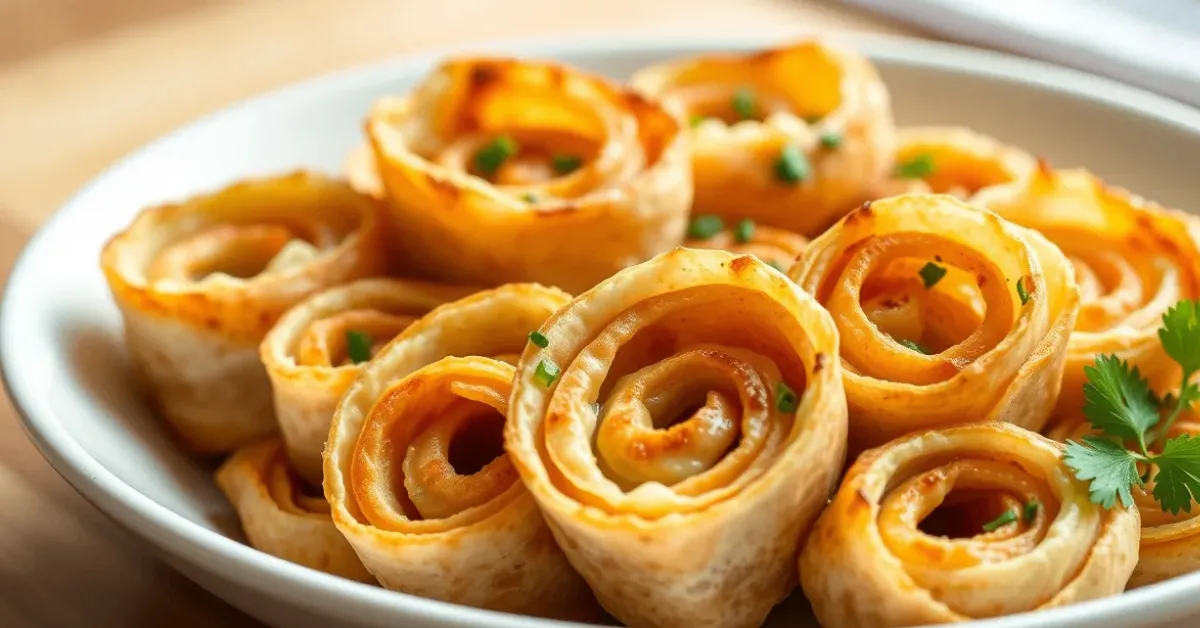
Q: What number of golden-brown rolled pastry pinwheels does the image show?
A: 13